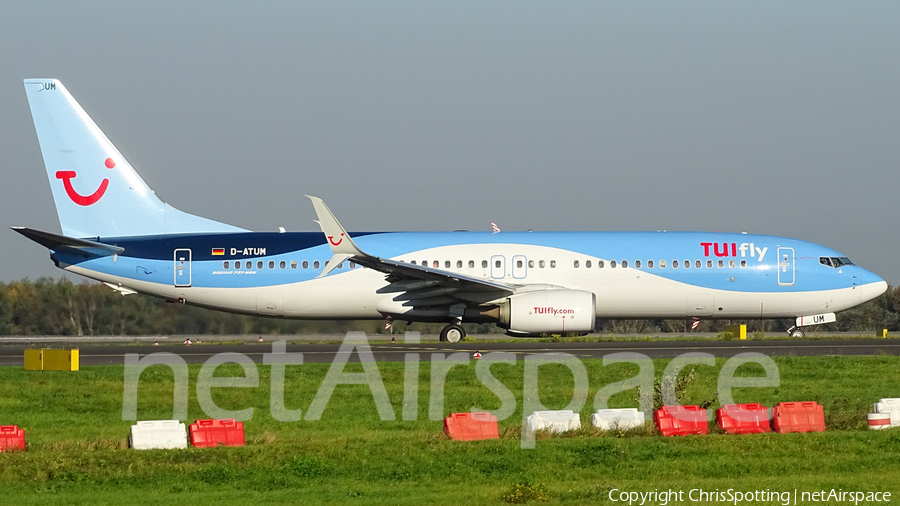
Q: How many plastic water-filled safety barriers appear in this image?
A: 10